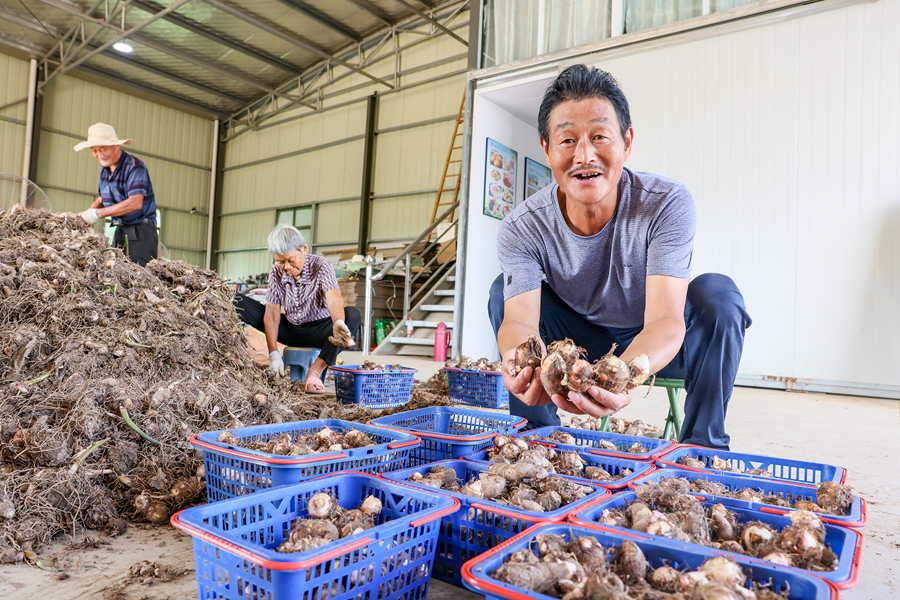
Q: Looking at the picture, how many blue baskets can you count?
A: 12